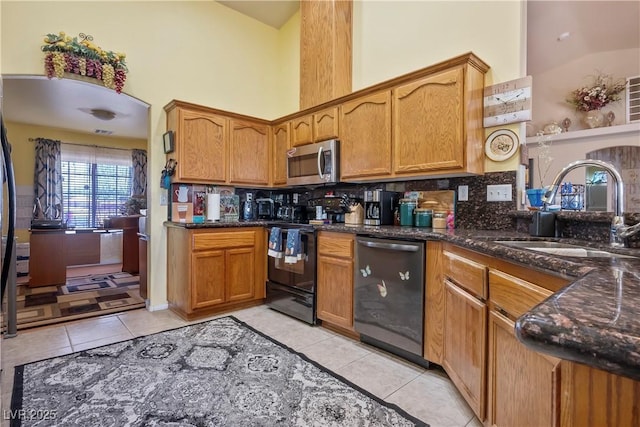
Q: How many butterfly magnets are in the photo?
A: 3